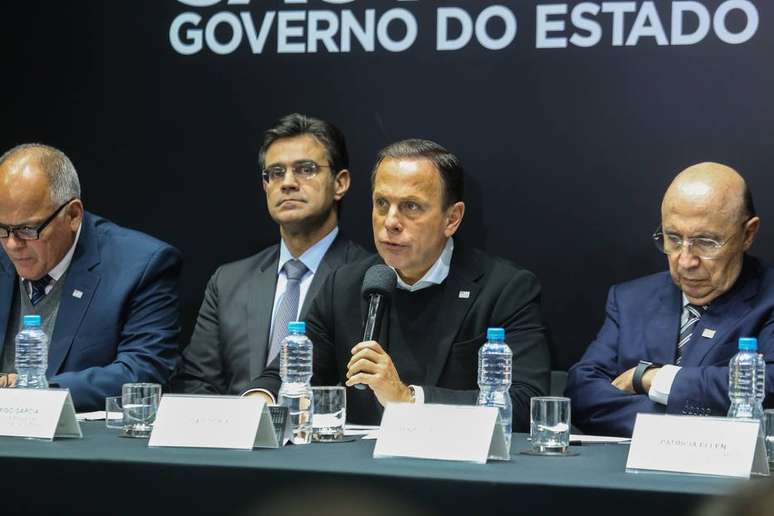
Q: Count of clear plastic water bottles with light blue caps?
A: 4